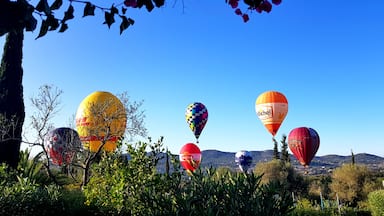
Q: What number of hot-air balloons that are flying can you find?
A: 7